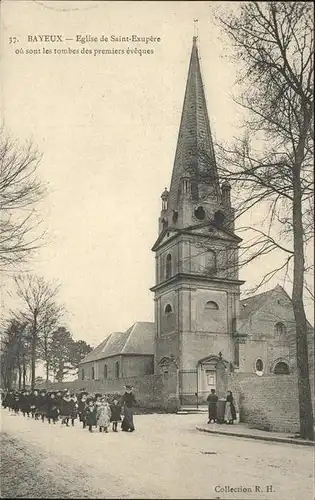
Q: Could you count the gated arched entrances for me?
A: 1